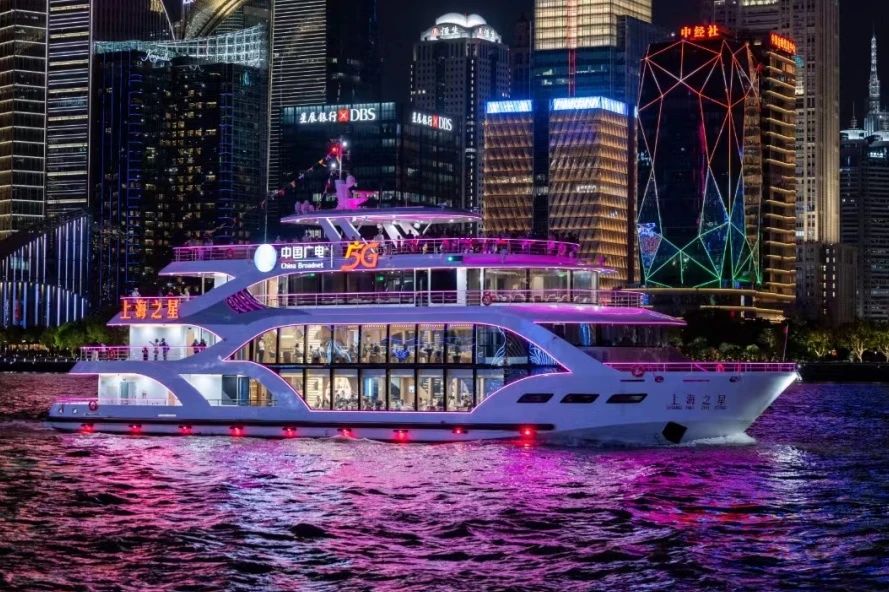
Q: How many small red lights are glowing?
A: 9